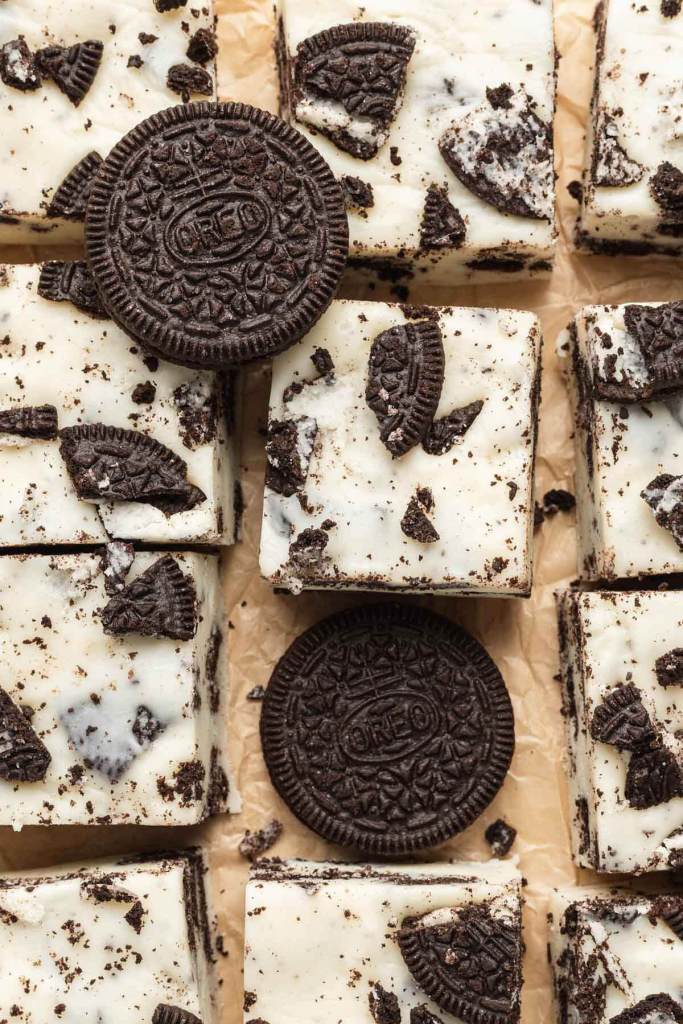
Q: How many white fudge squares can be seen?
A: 11